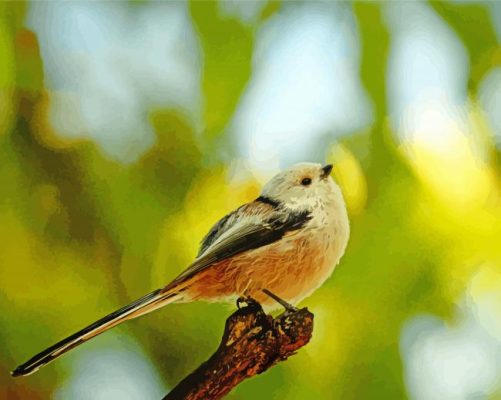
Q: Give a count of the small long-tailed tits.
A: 1